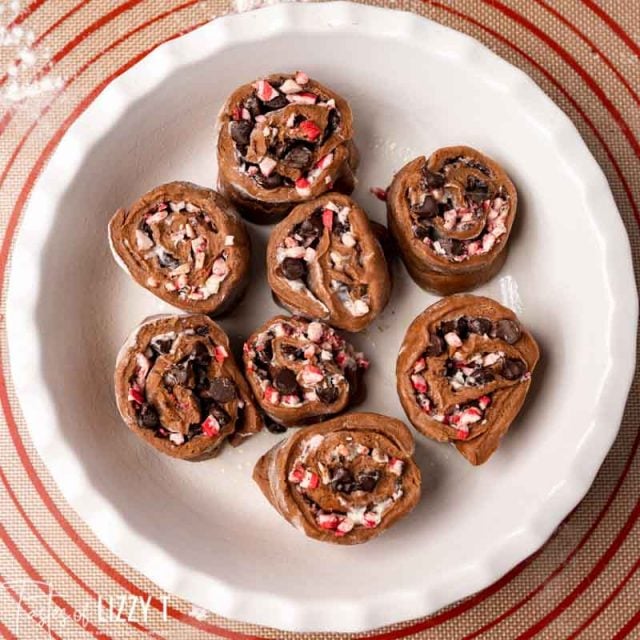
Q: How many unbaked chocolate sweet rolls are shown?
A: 8